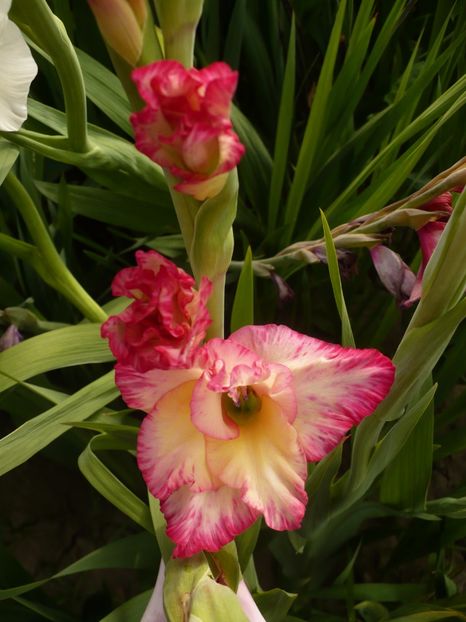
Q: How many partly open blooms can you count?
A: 2